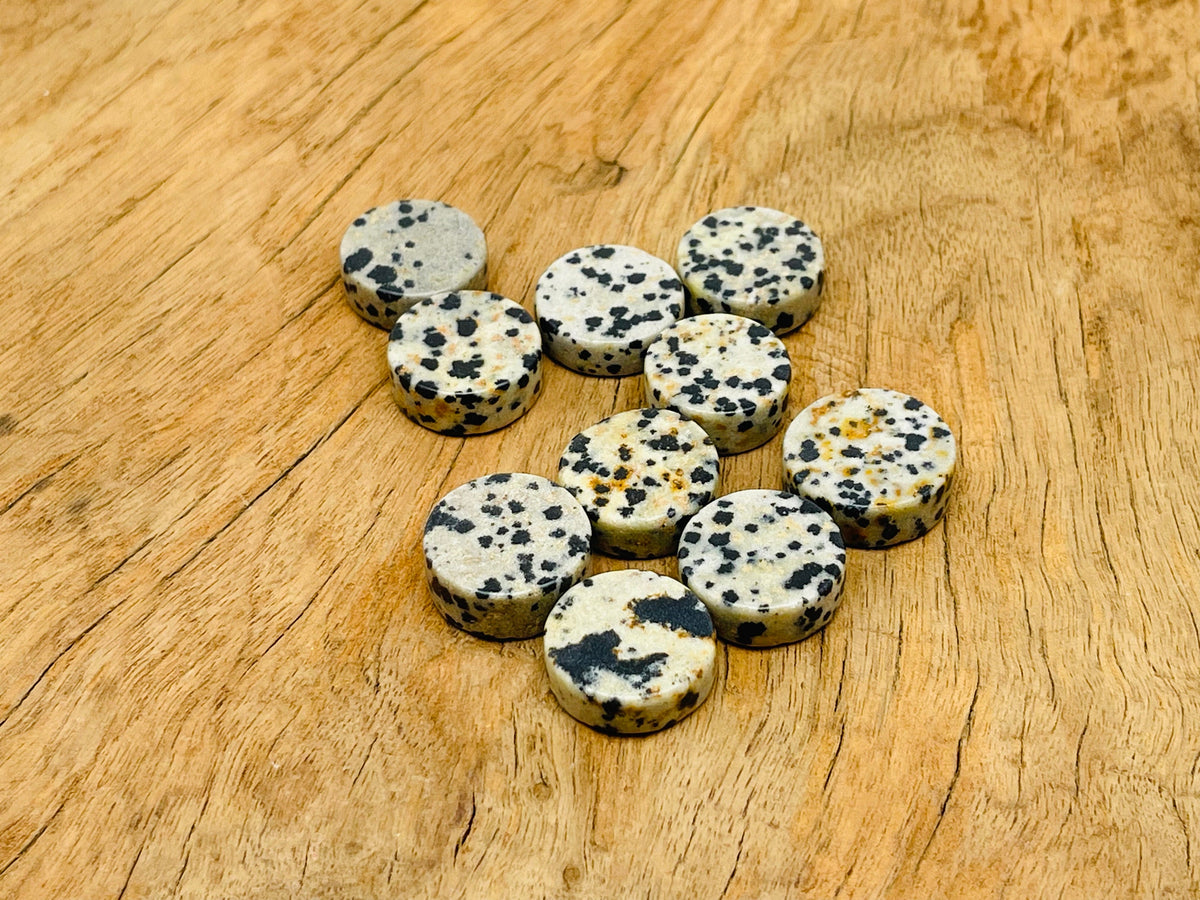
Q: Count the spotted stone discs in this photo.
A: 10